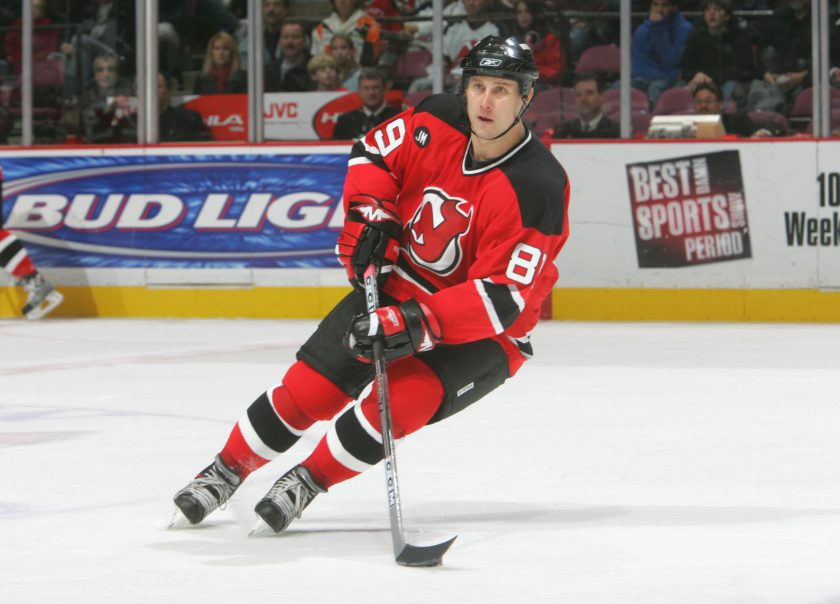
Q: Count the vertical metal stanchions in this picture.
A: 6